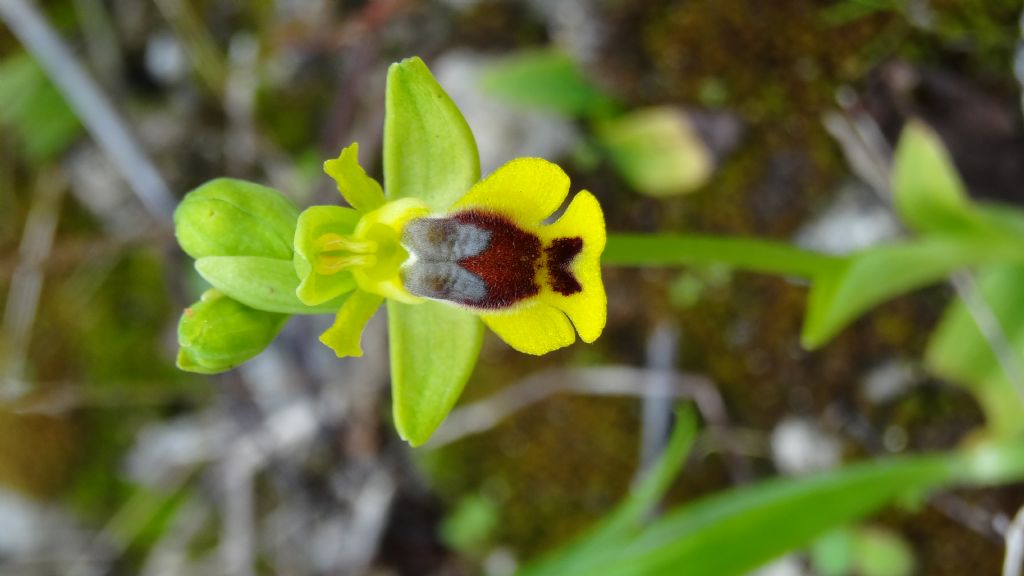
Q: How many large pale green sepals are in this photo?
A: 2